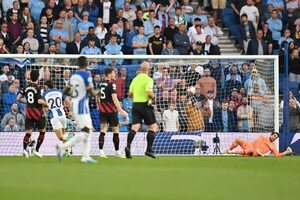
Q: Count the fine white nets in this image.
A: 1